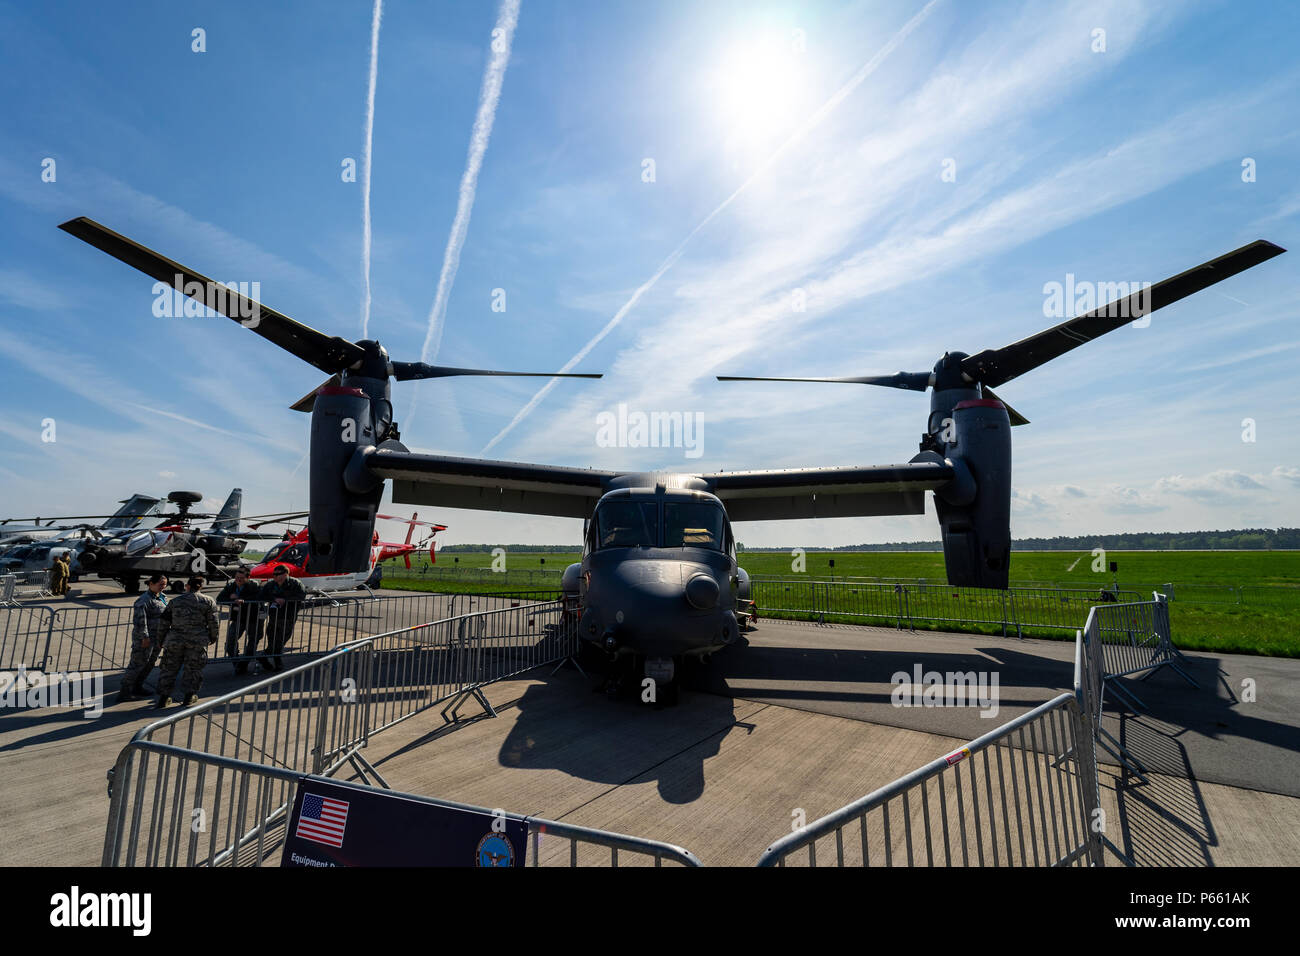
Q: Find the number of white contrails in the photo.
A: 3